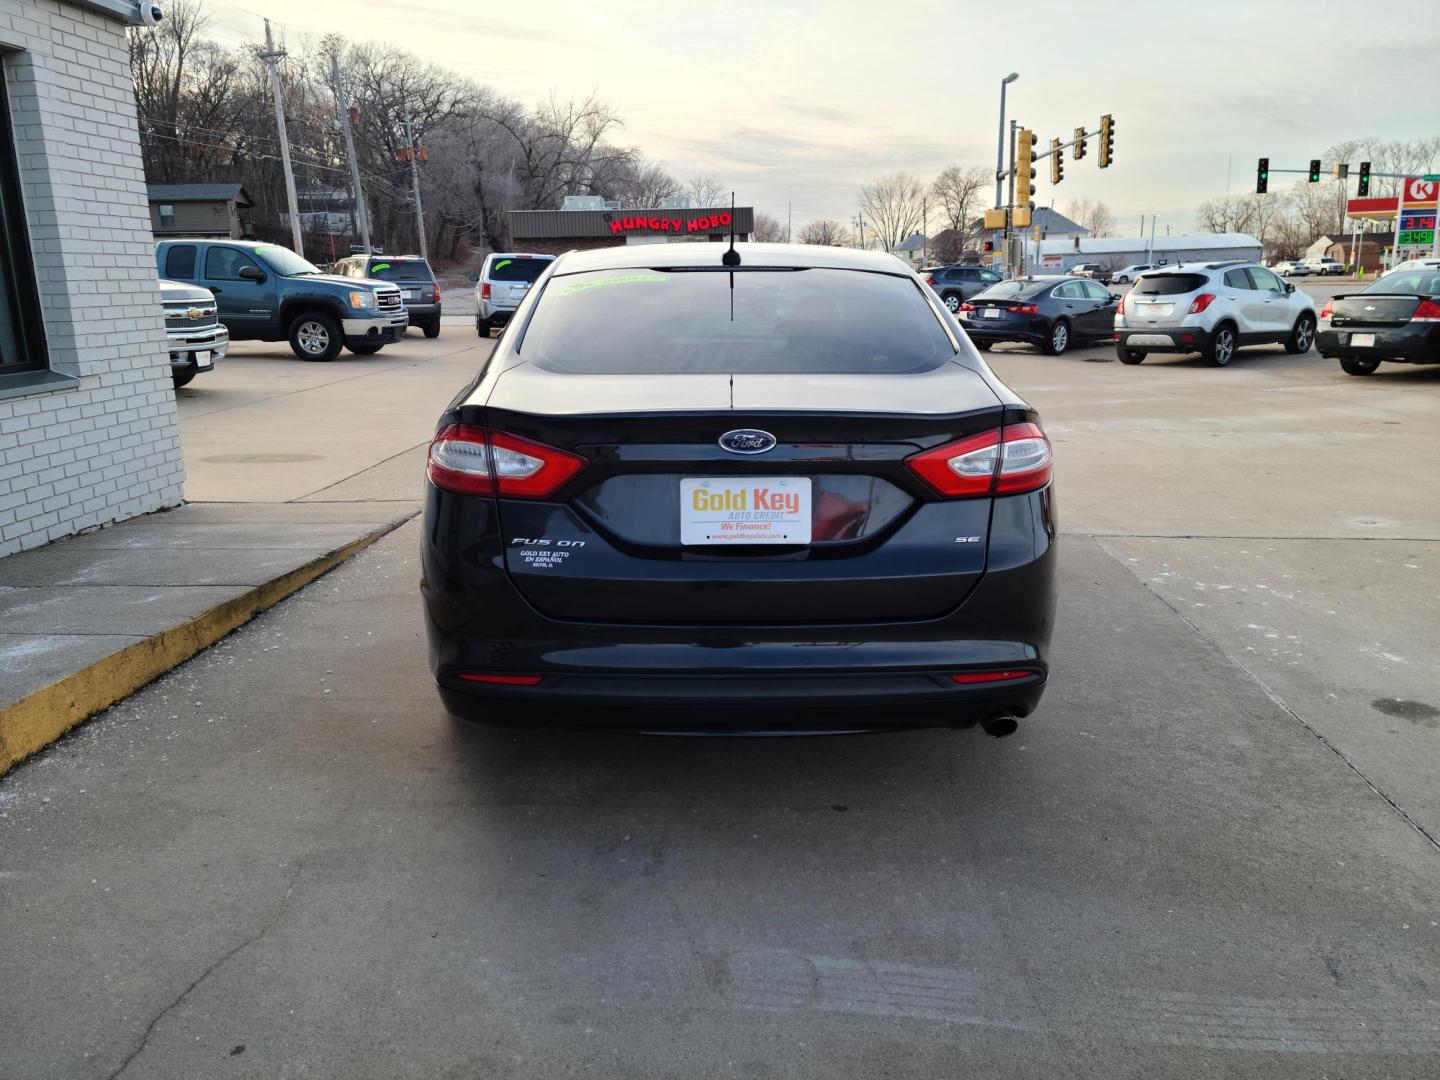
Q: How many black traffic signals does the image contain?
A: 3